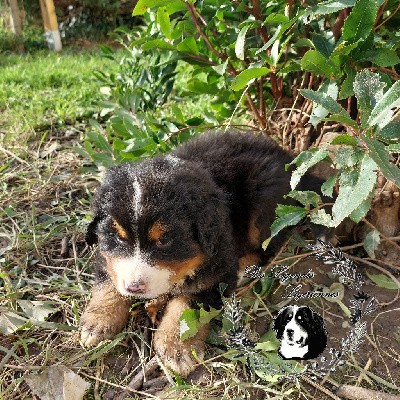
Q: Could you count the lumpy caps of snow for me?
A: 0